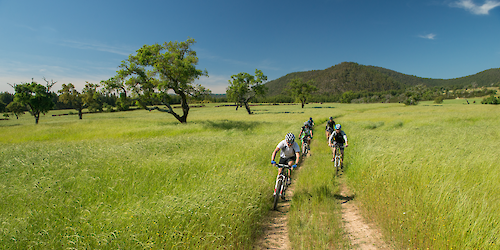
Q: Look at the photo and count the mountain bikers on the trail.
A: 5